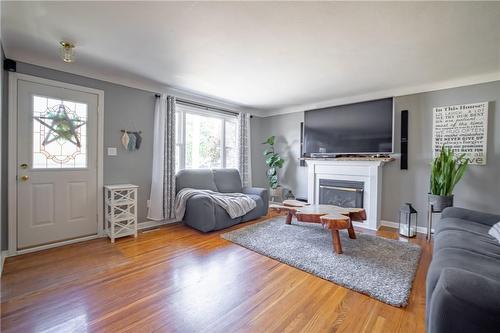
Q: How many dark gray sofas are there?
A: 2